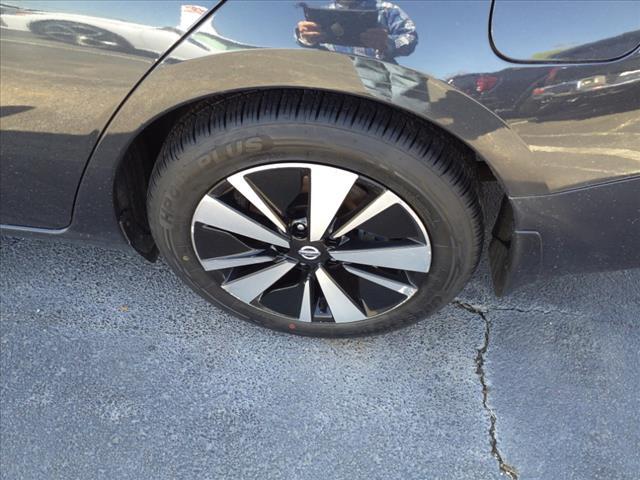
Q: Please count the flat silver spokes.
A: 10